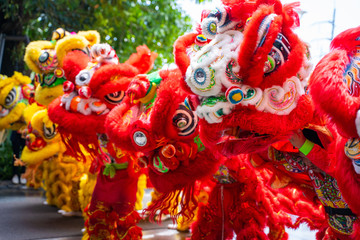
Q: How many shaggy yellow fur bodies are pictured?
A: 3